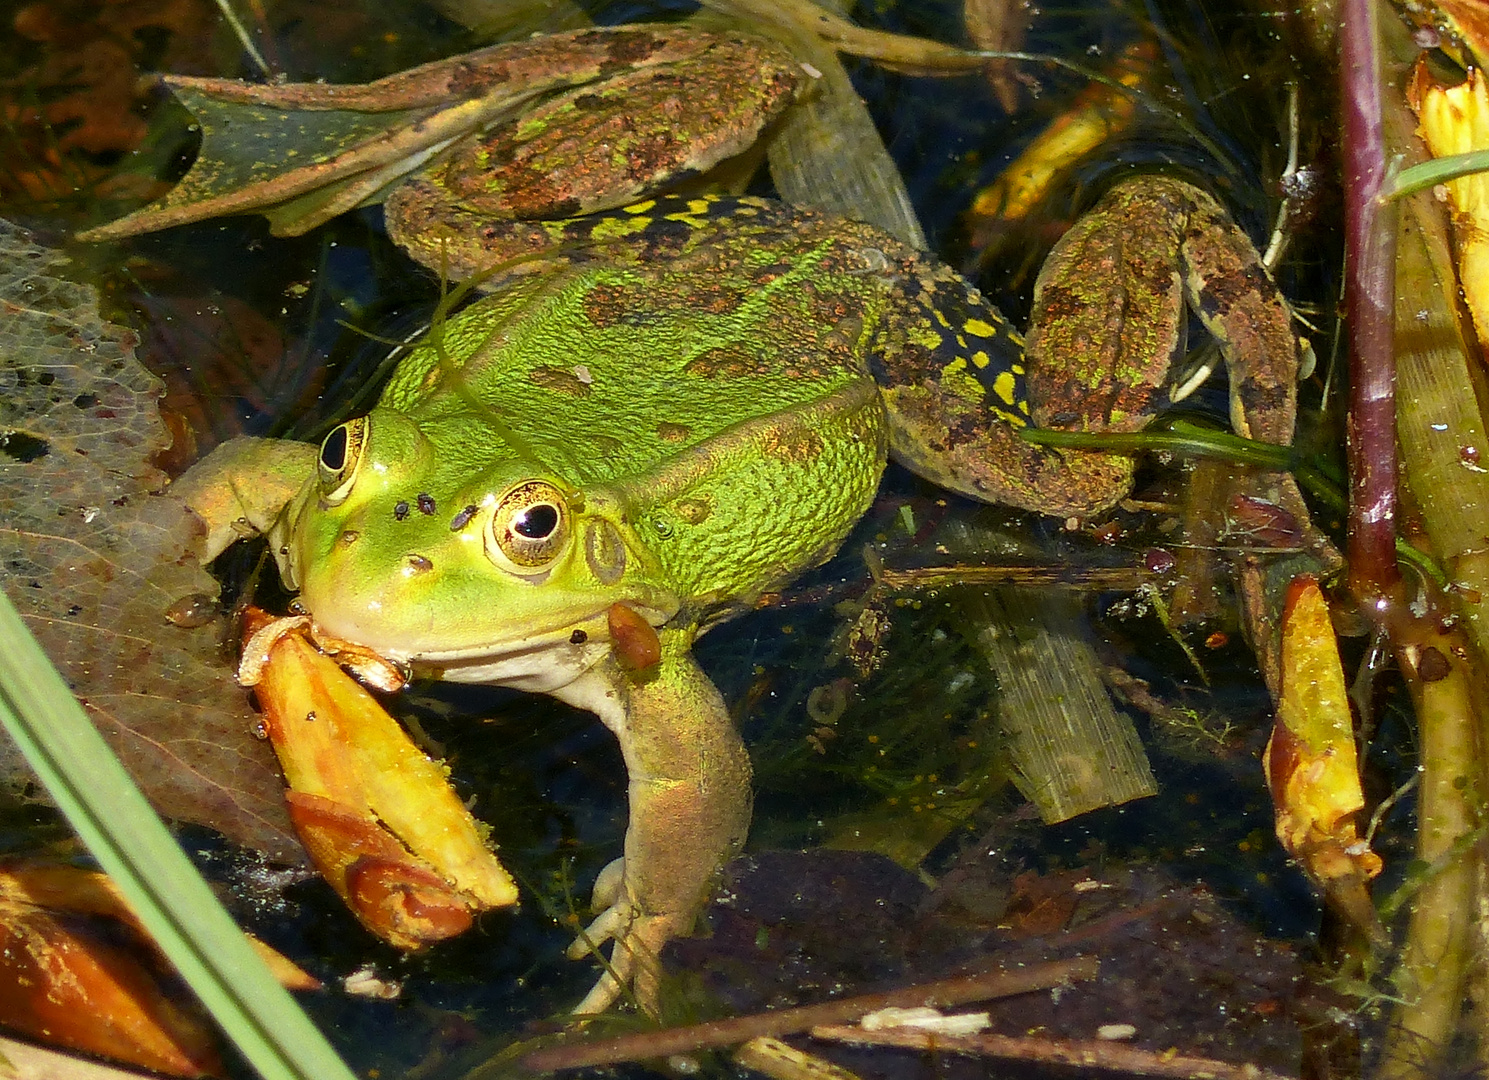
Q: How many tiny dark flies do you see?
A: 3